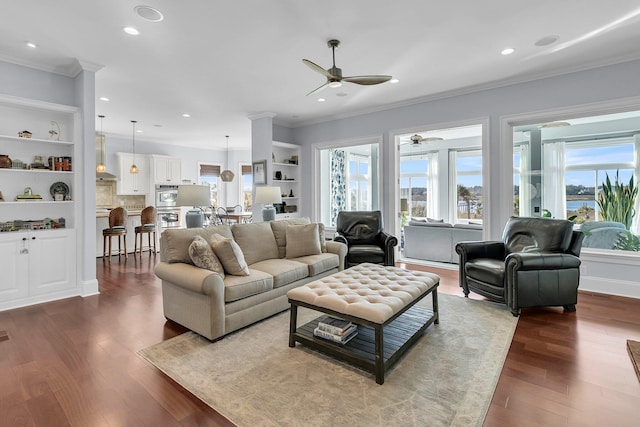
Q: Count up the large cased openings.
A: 3